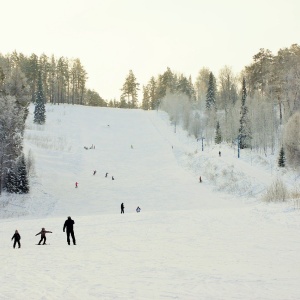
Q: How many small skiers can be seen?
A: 2